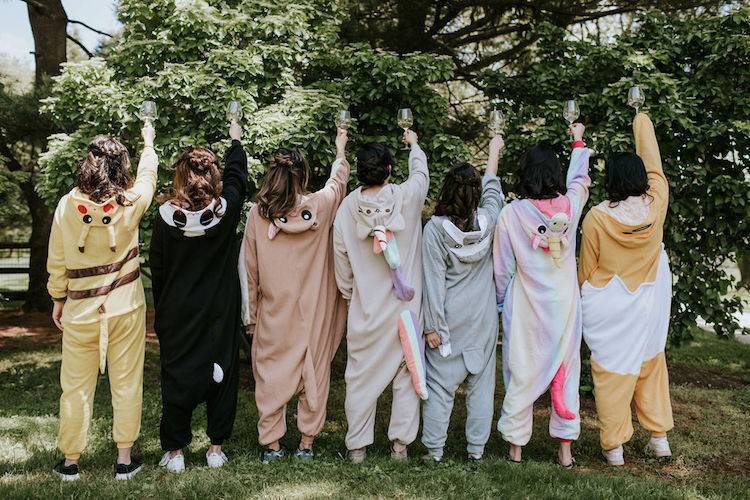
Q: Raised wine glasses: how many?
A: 7